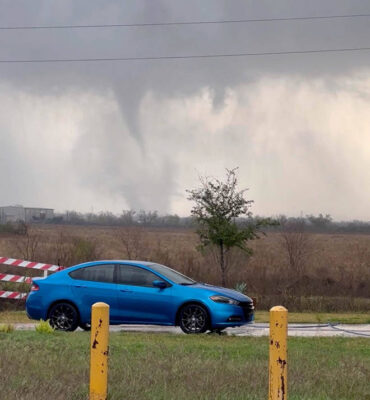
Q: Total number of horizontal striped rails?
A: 3